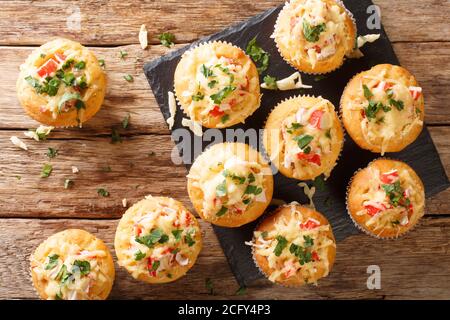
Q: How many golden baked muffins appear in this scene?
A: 10